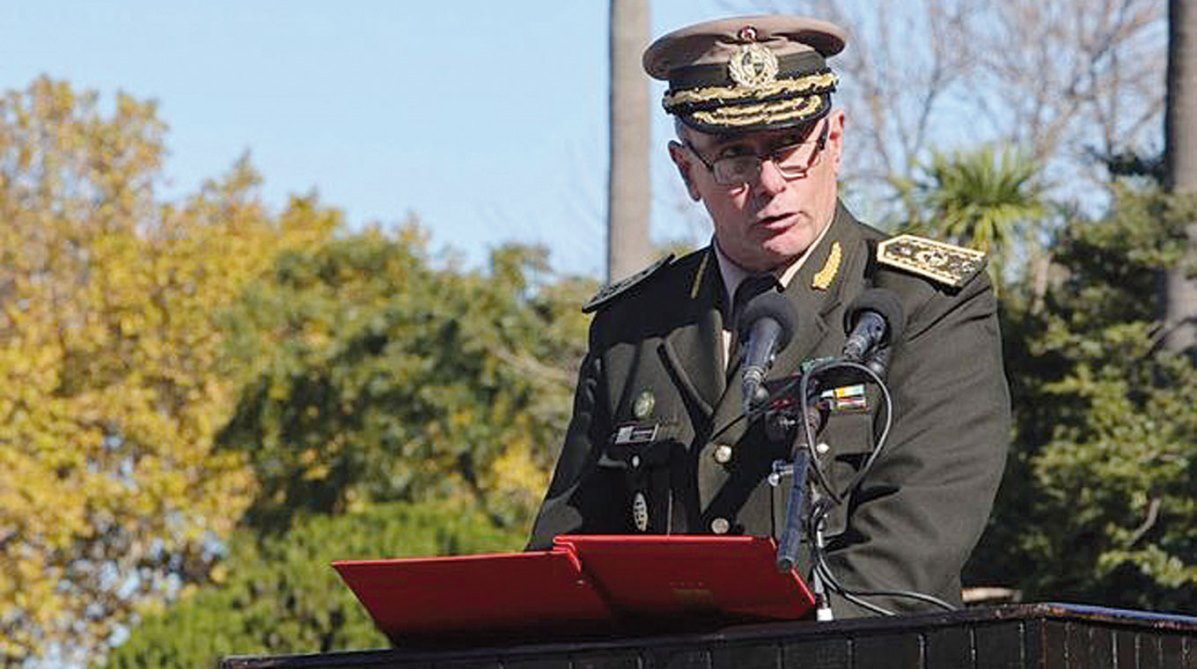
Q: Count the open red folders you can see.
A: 1